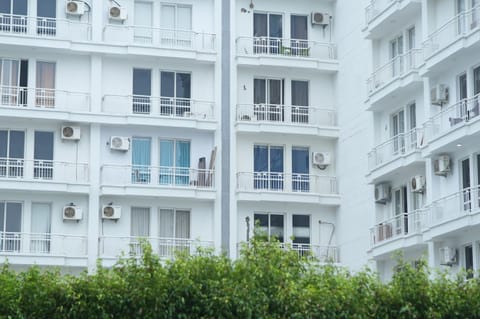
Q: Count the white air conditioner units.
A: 13